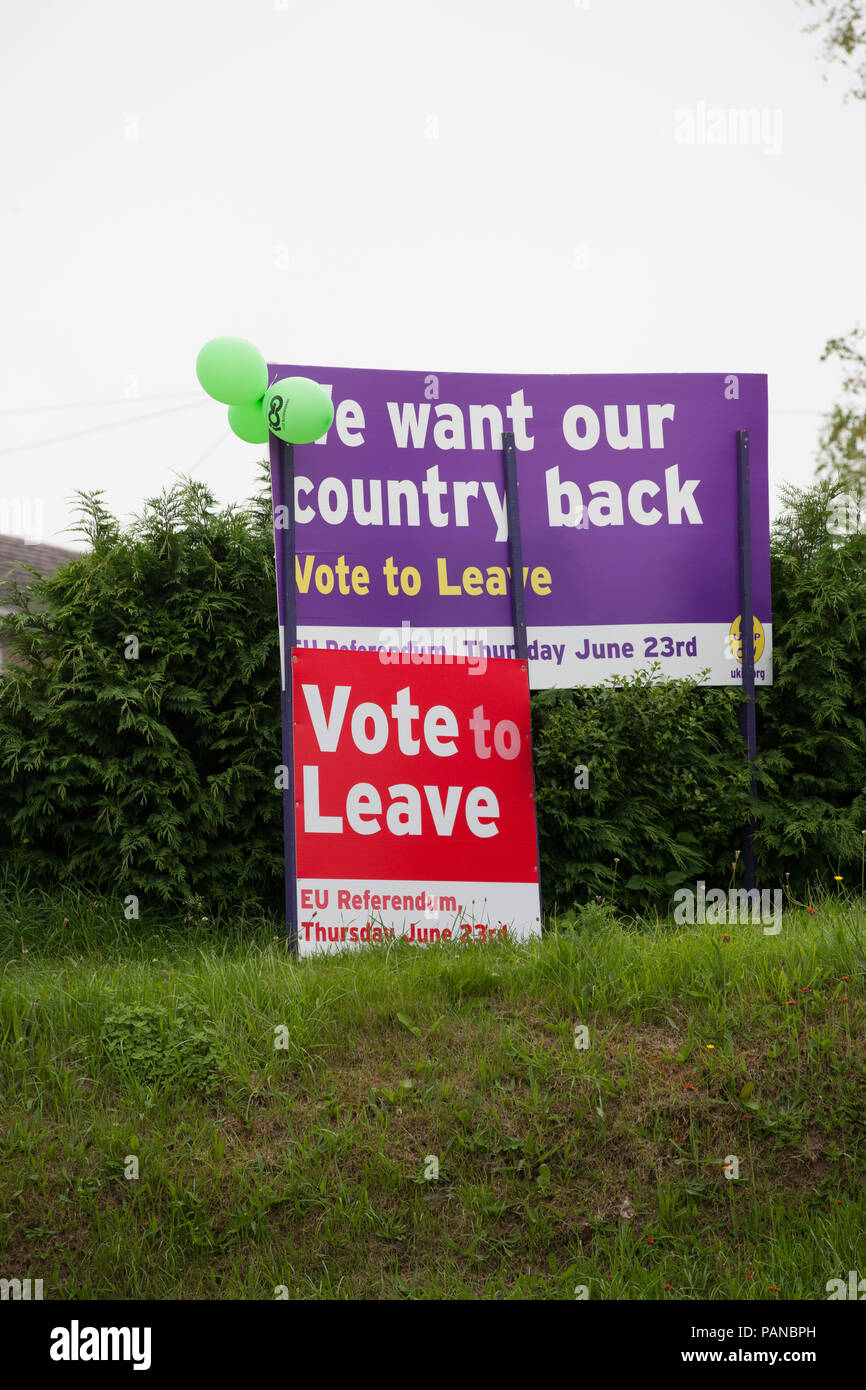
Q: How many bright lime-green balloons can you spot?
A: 3